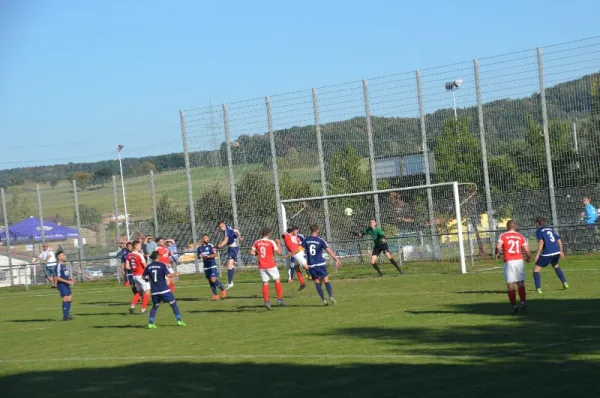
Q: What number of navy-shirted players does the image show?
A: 8